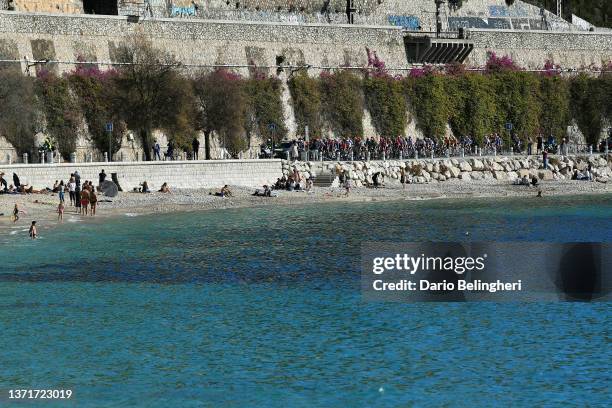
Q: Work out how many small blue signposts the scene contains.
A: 3